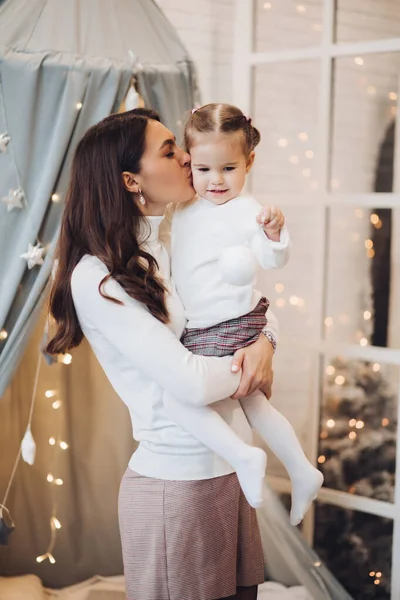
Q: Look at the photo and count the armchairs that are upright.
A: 0